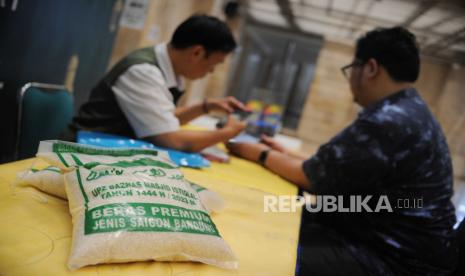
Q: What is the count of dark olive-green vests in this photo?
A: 1